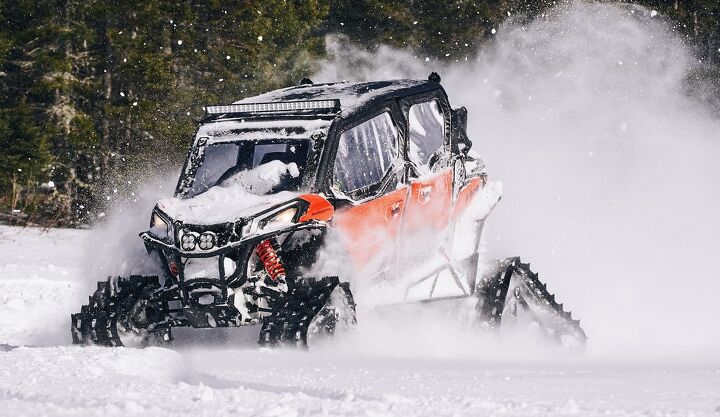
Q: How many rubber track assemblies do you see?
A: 3